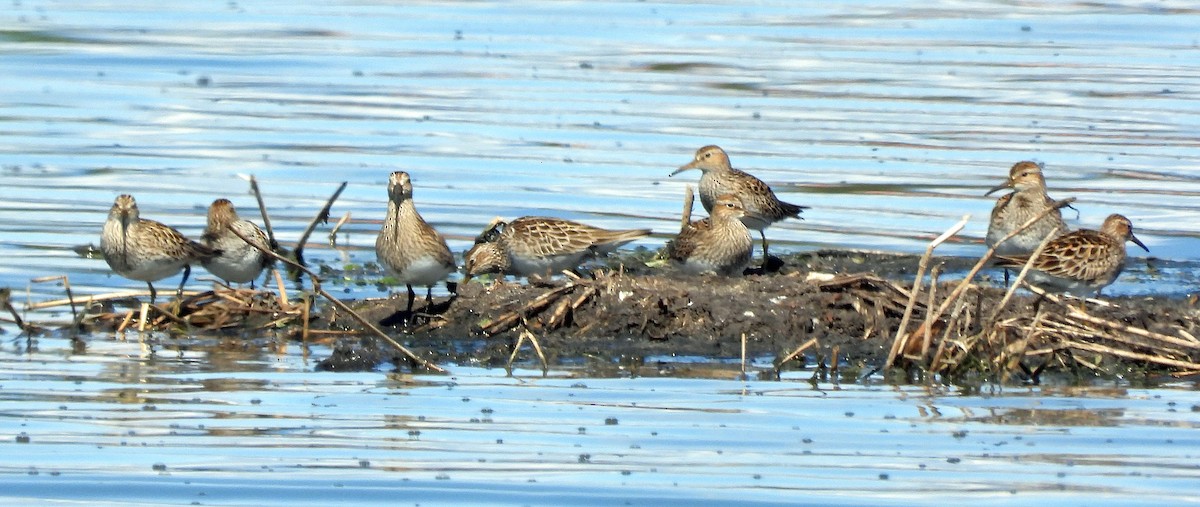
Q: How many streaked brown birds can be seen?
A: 8